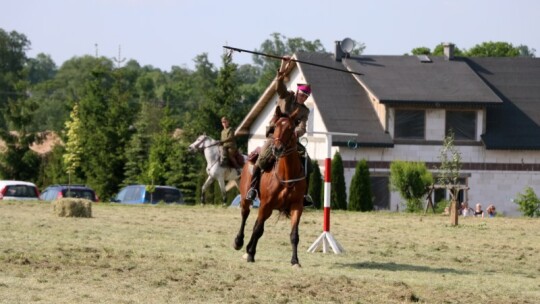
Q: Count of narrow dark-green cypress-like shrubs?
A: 3